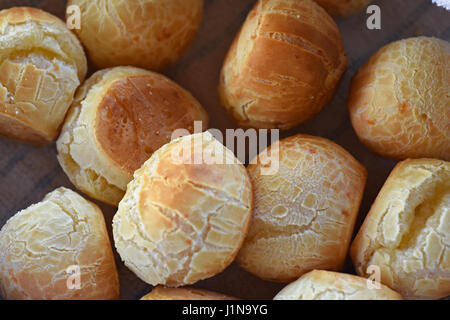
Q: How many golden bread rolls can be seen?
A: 12